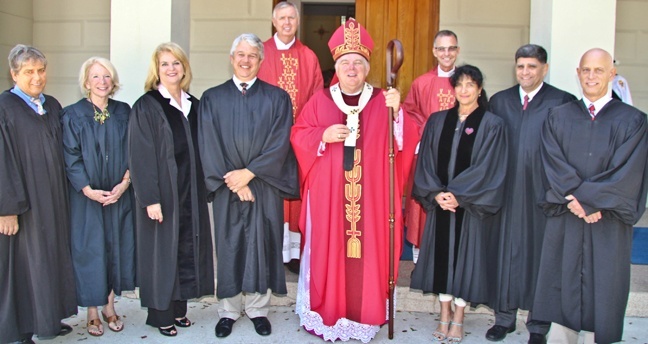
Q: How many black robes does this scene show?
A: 7